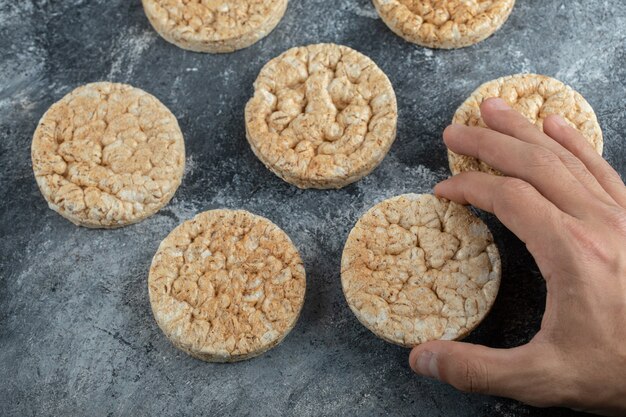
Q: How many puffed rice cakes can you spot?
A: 7